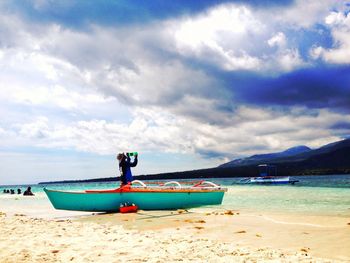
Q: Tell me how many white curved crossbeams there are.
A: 3